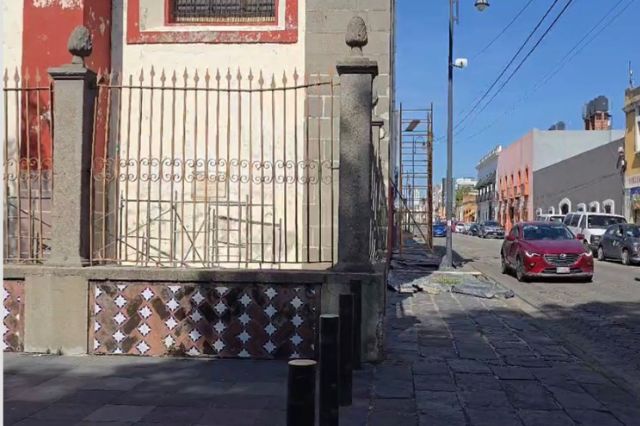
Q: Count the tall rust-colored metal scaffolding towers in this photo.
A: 1